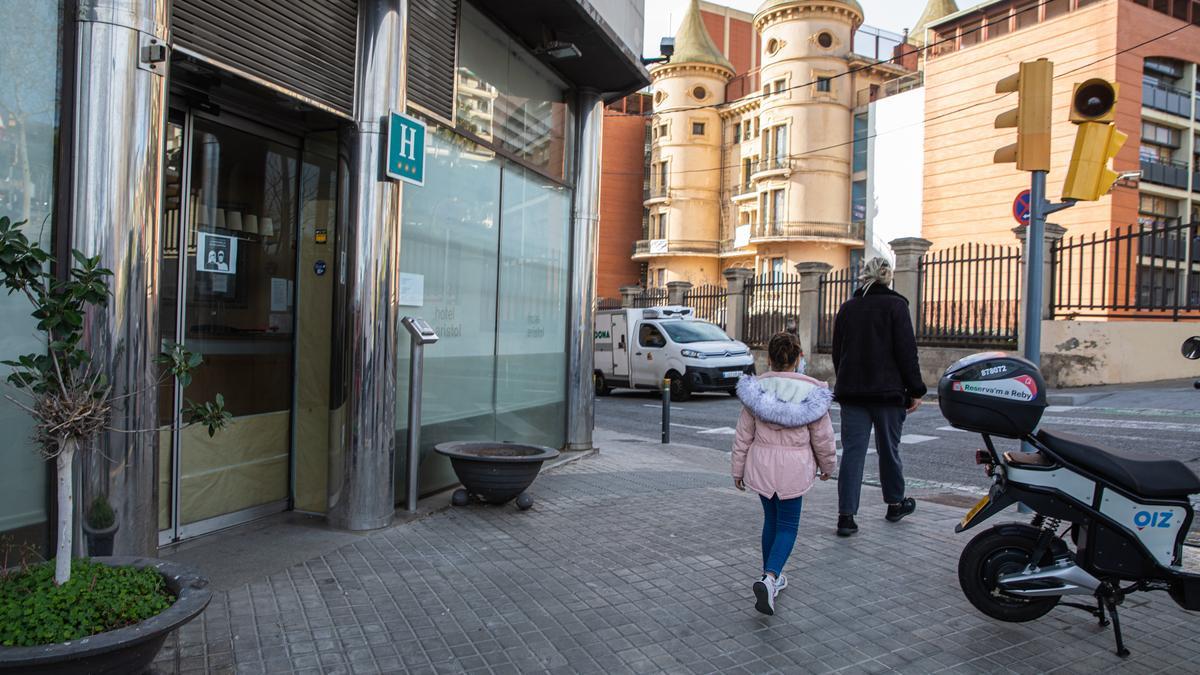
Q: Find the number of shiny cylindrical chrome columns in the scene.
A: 3